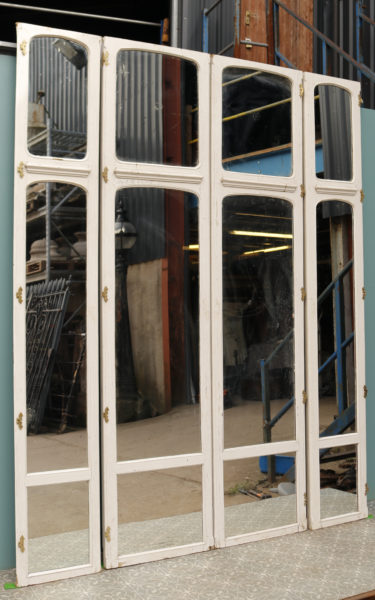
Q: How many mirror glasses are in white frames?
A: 12